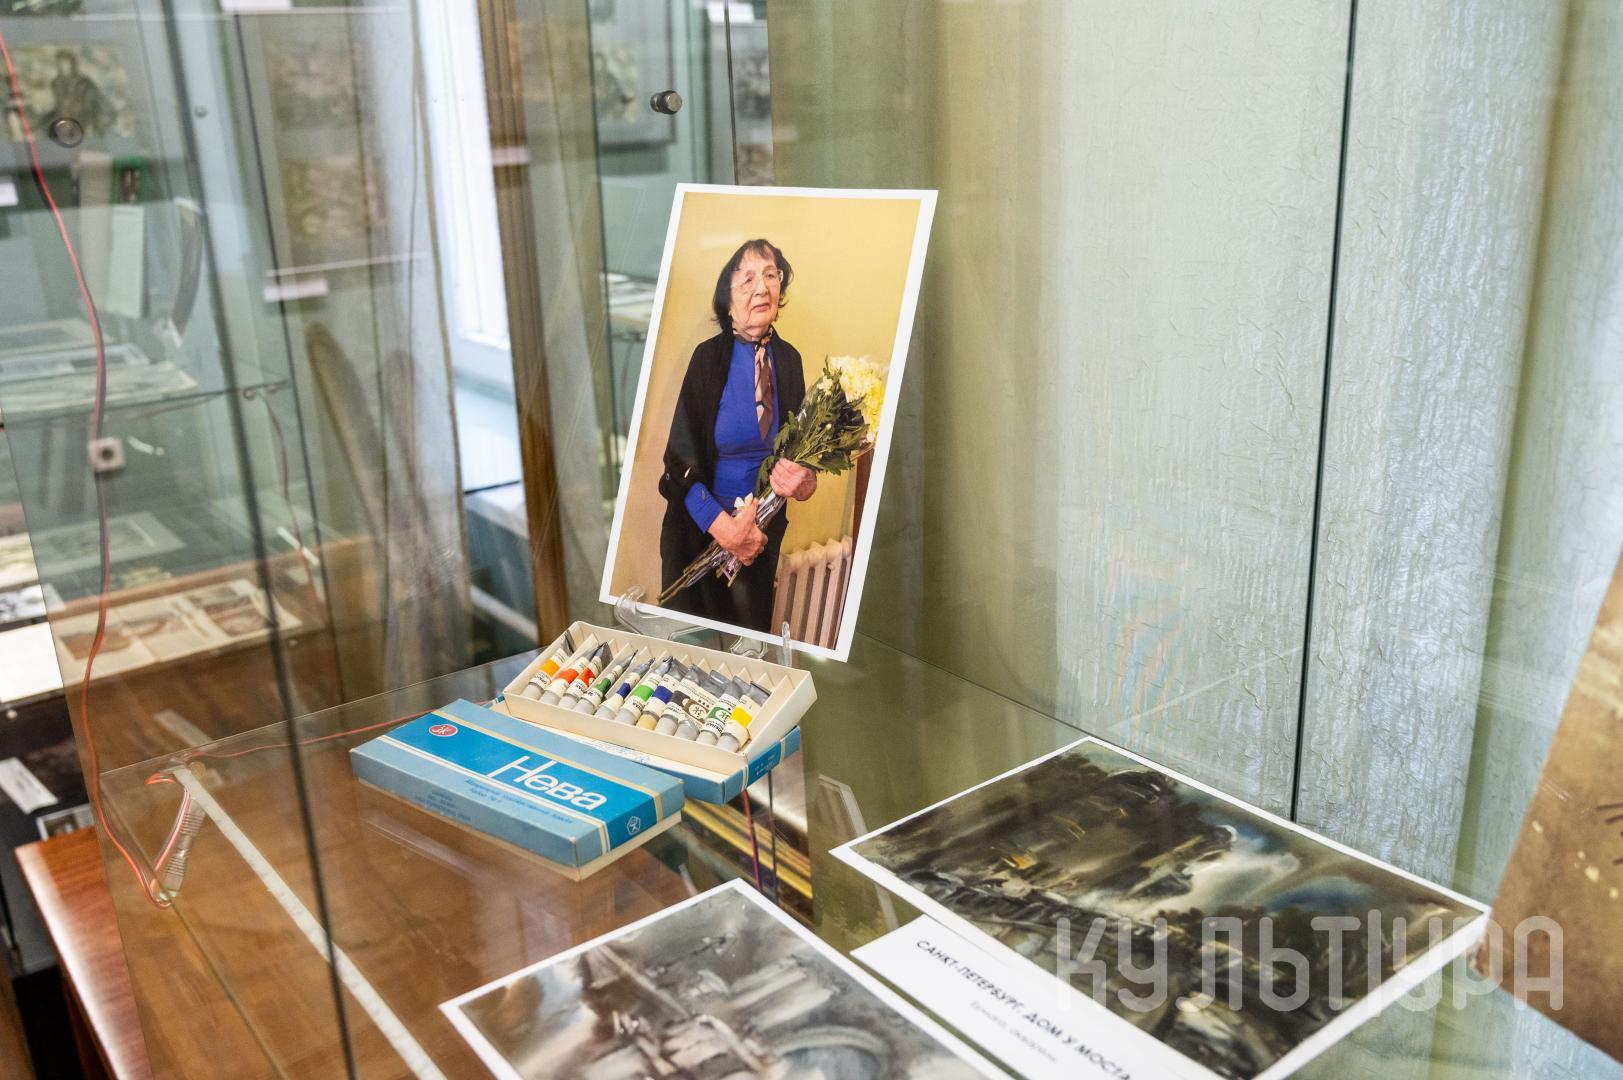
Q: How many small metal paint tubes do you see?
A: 11